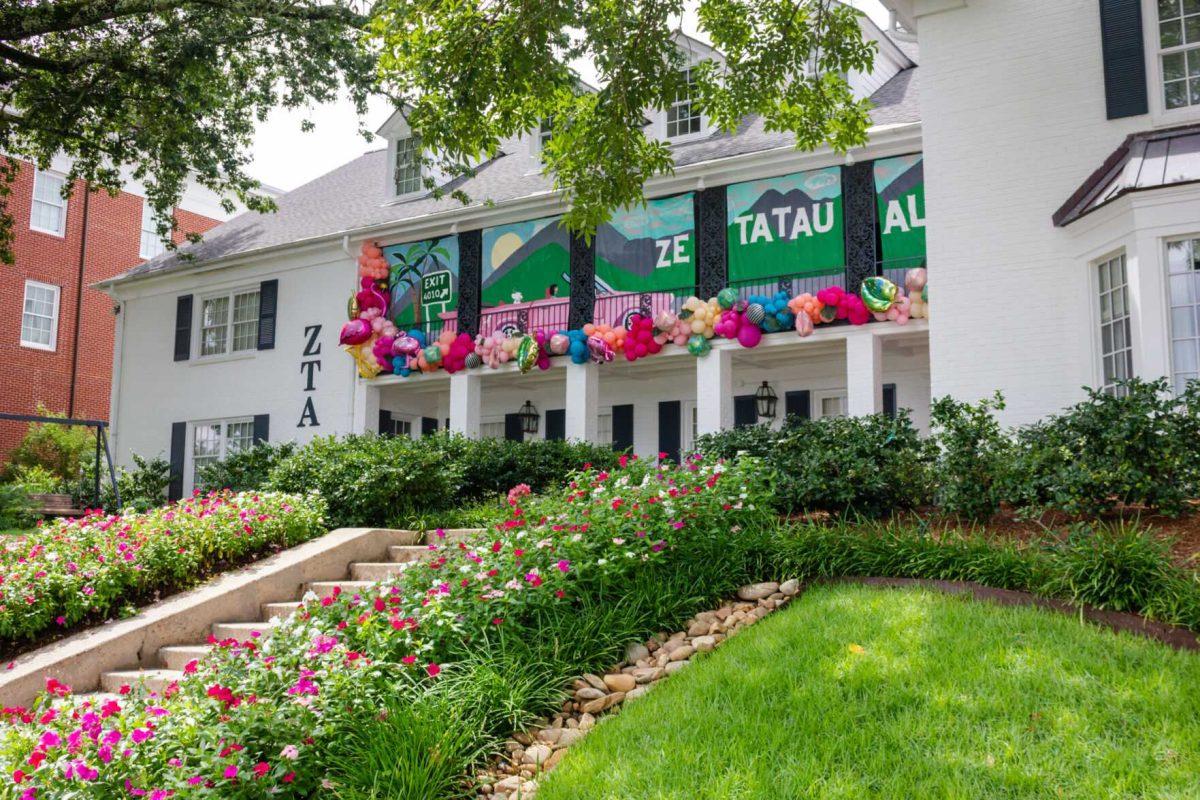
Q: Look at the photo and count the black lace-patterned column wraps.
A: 4